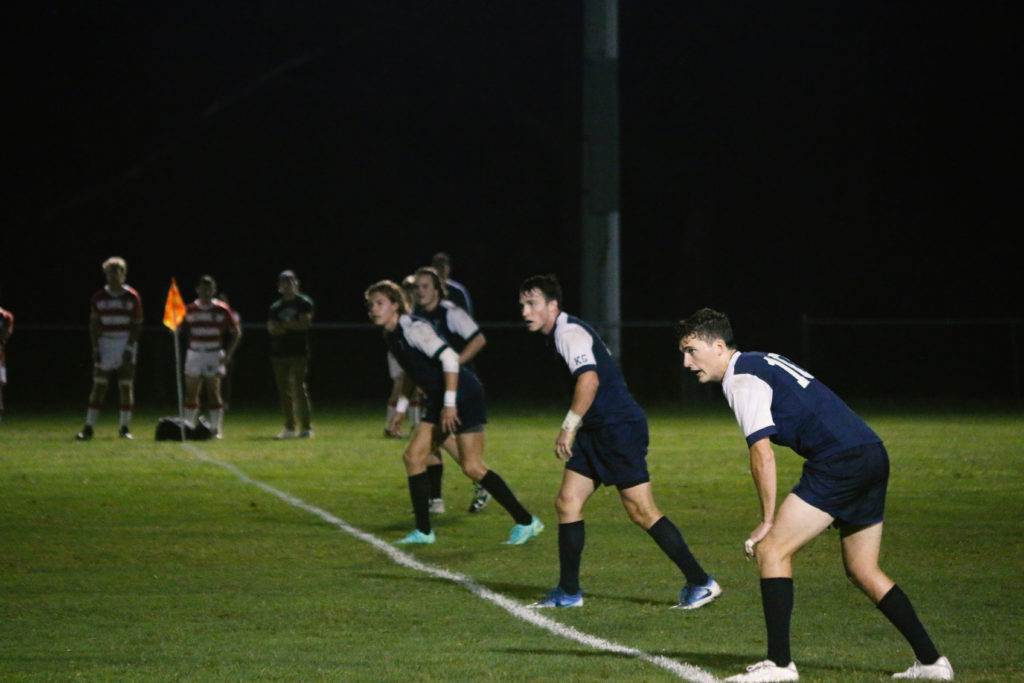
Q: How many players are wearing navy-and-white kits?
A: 4